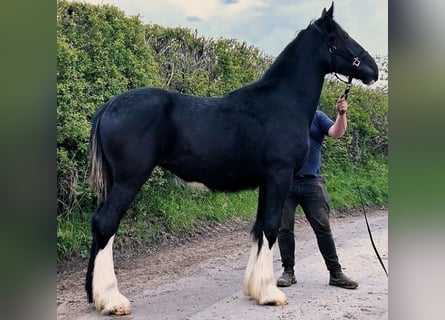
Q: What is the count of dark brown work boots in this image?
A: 2